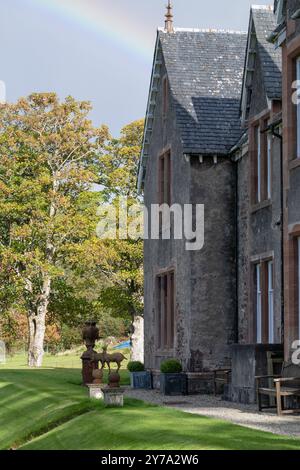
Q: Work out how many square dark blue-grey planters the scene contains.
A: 2